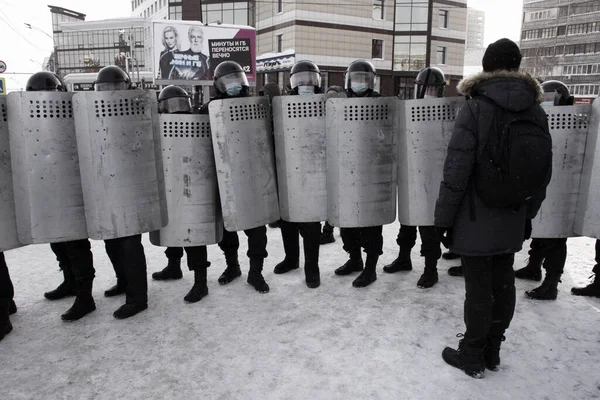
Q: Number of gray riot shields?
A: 10